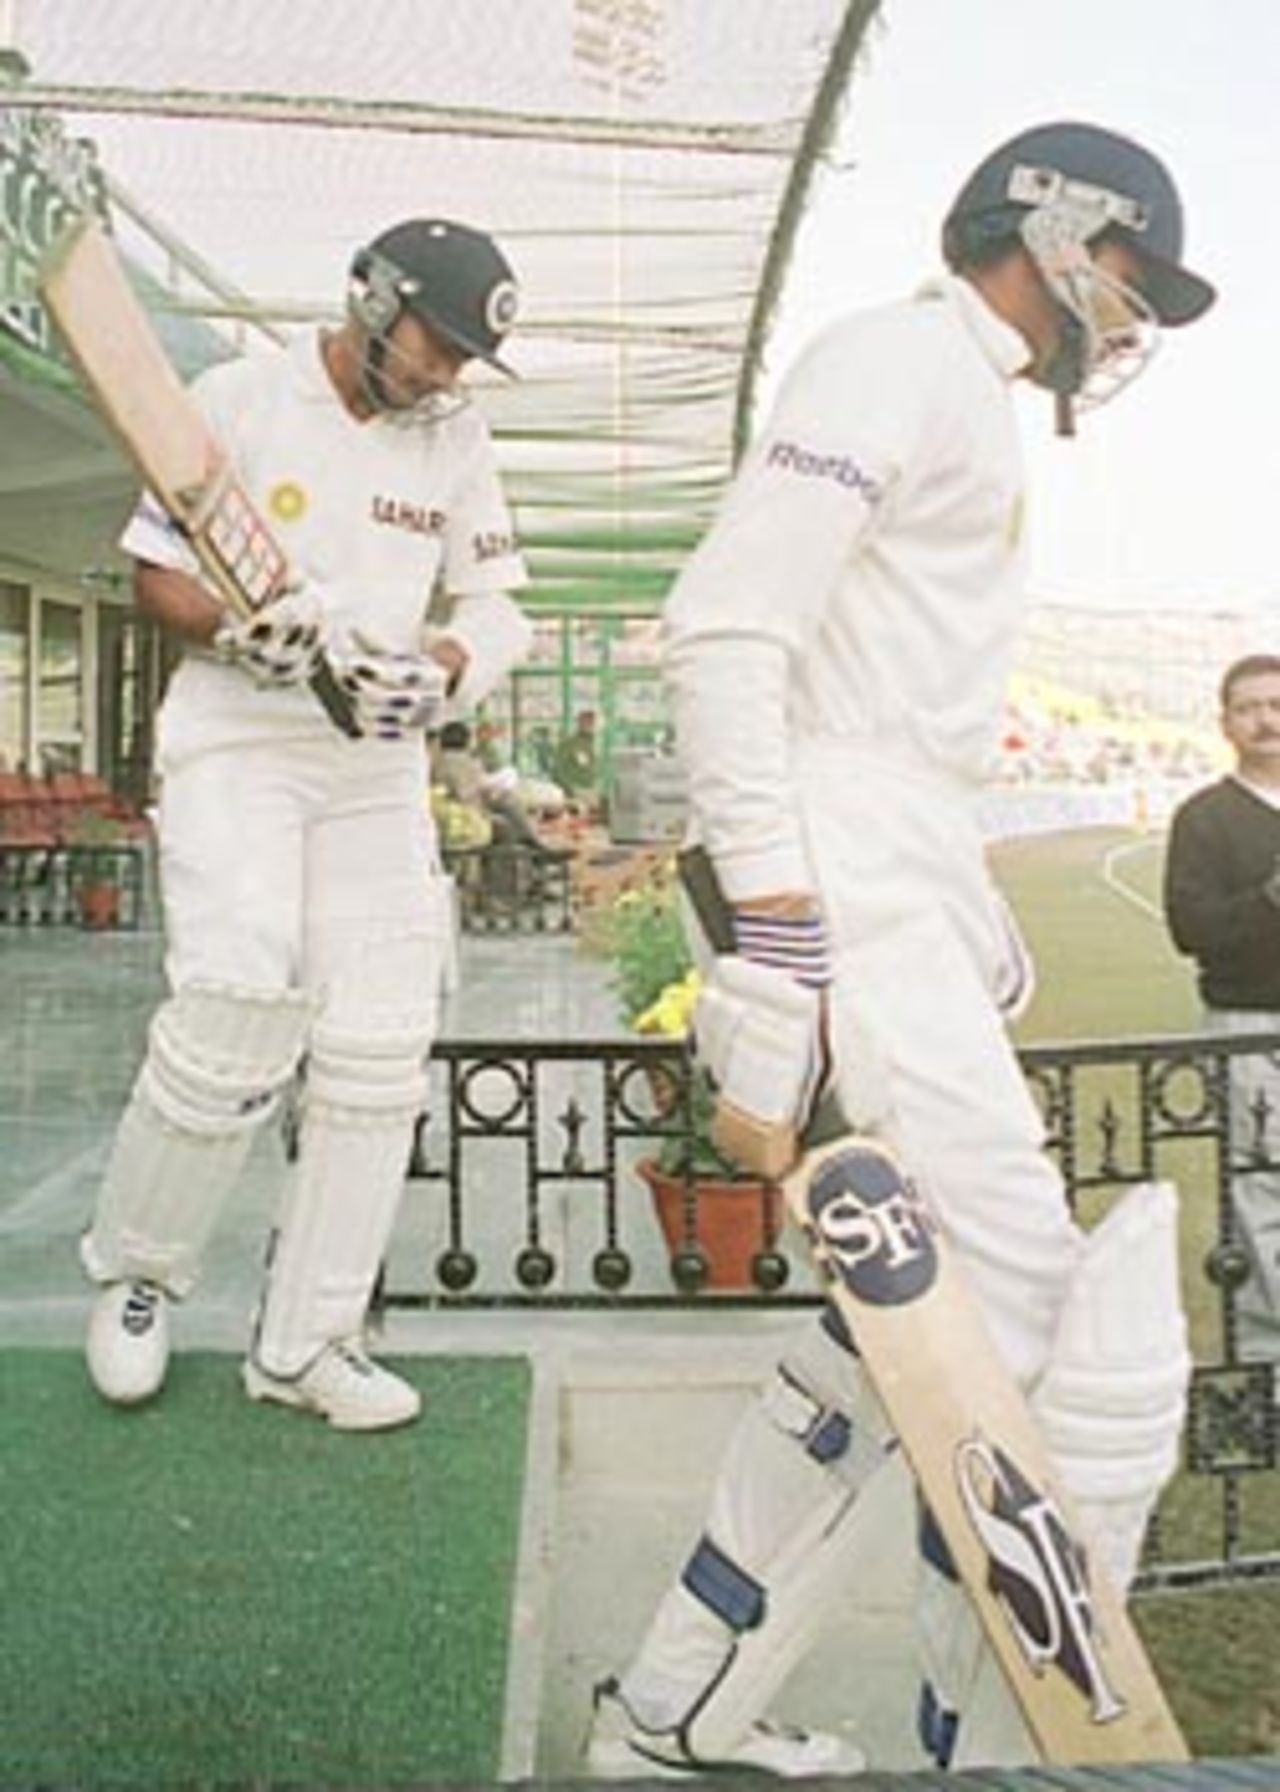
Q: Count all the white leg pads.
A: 4